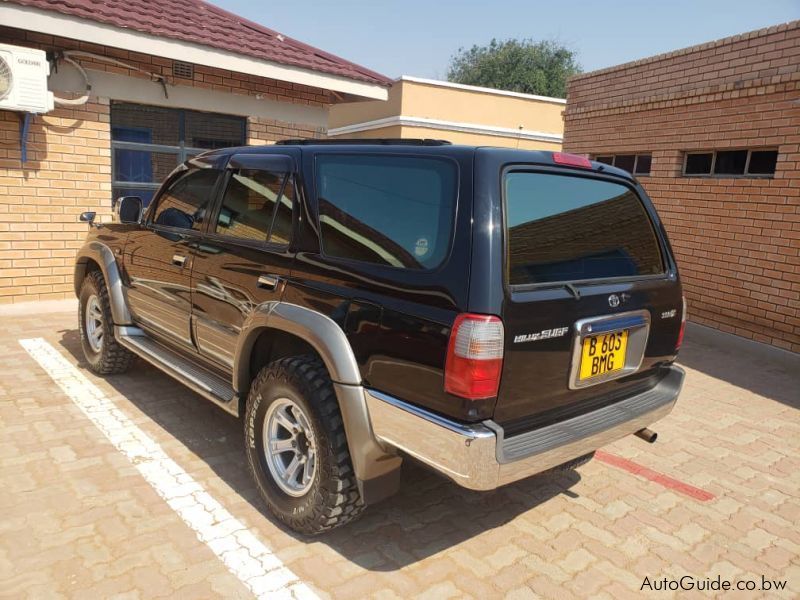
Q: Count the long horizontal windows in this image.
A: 2